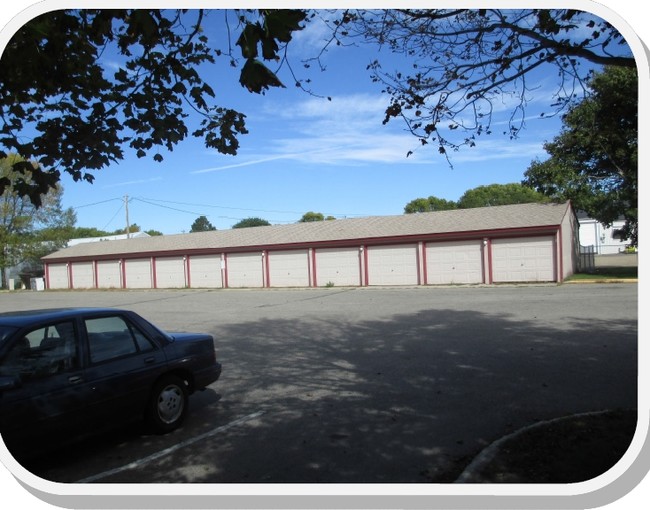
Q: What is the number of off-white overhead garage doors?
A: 12